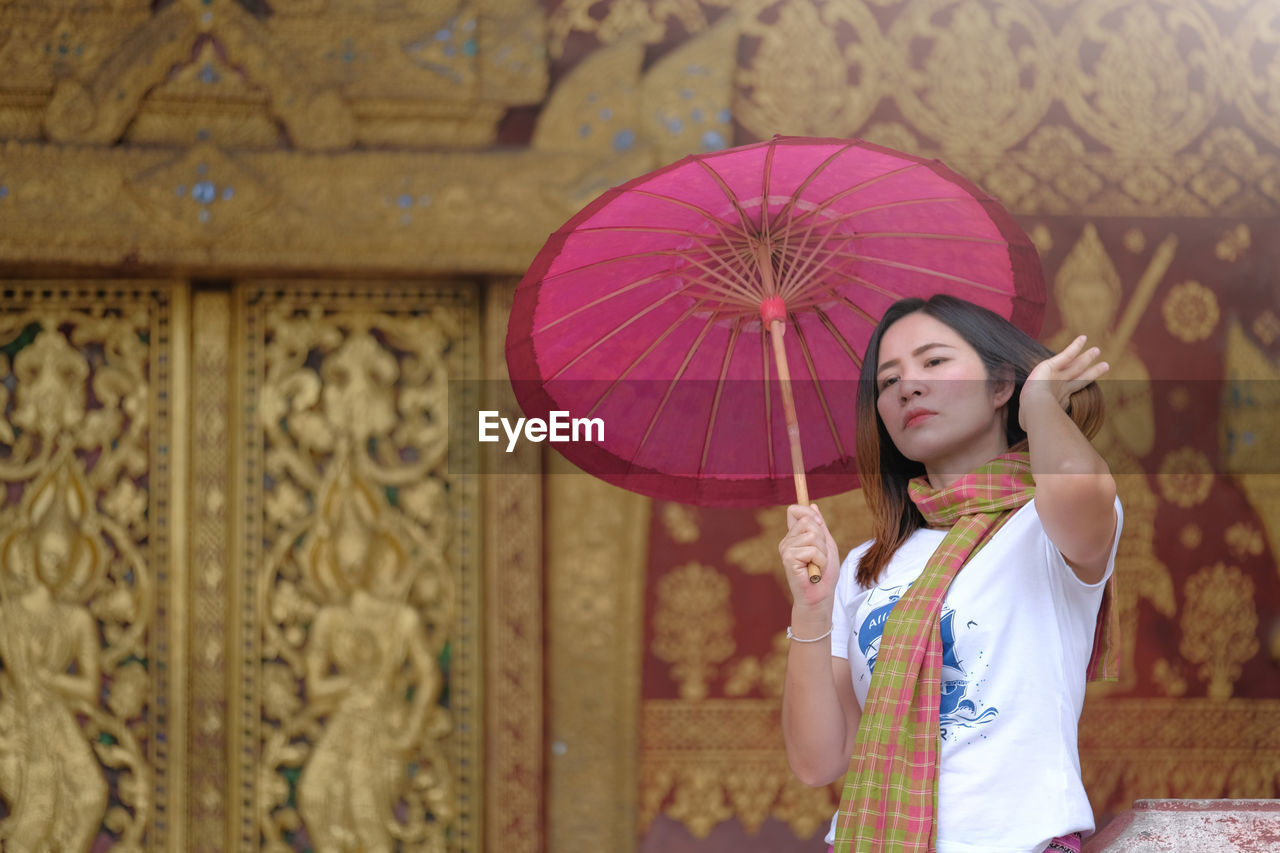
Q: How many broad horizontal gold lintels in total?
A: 1